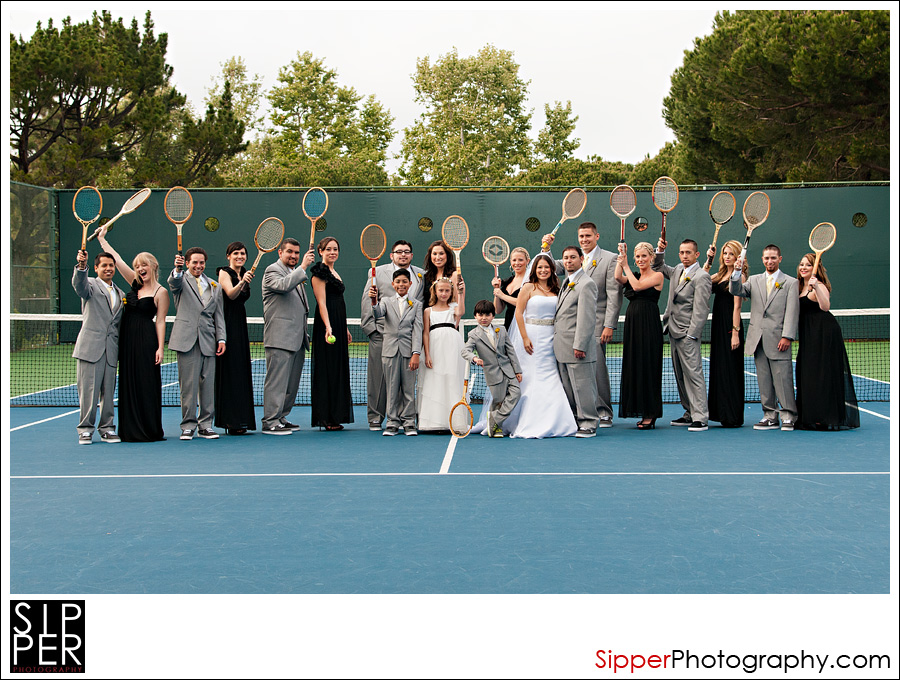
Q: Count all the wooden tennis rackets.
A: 15